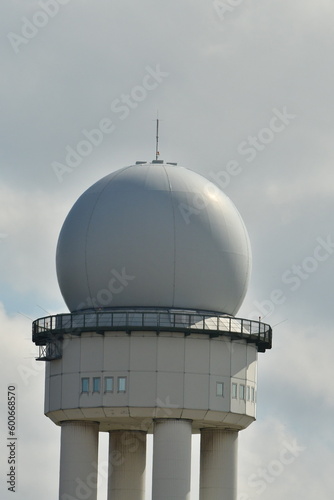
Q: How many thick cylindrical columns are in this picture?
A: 4